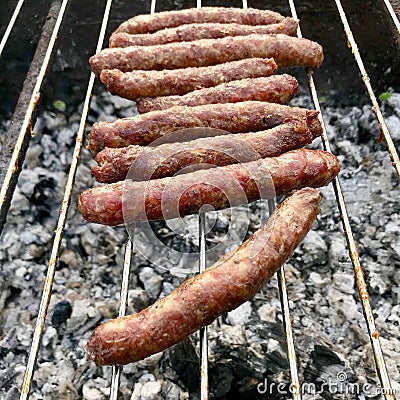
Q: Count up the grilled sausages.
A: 9